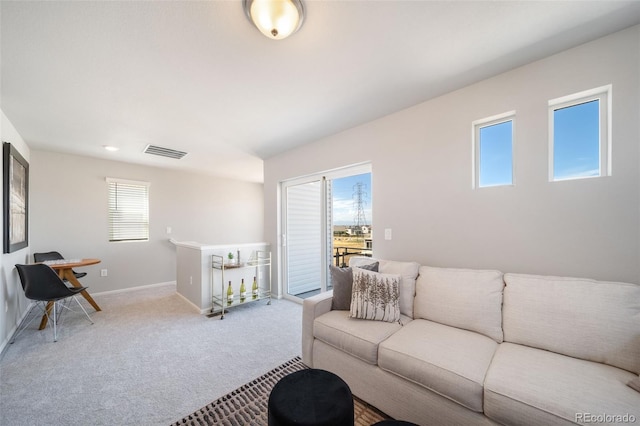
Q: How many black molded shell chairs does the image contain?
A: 2